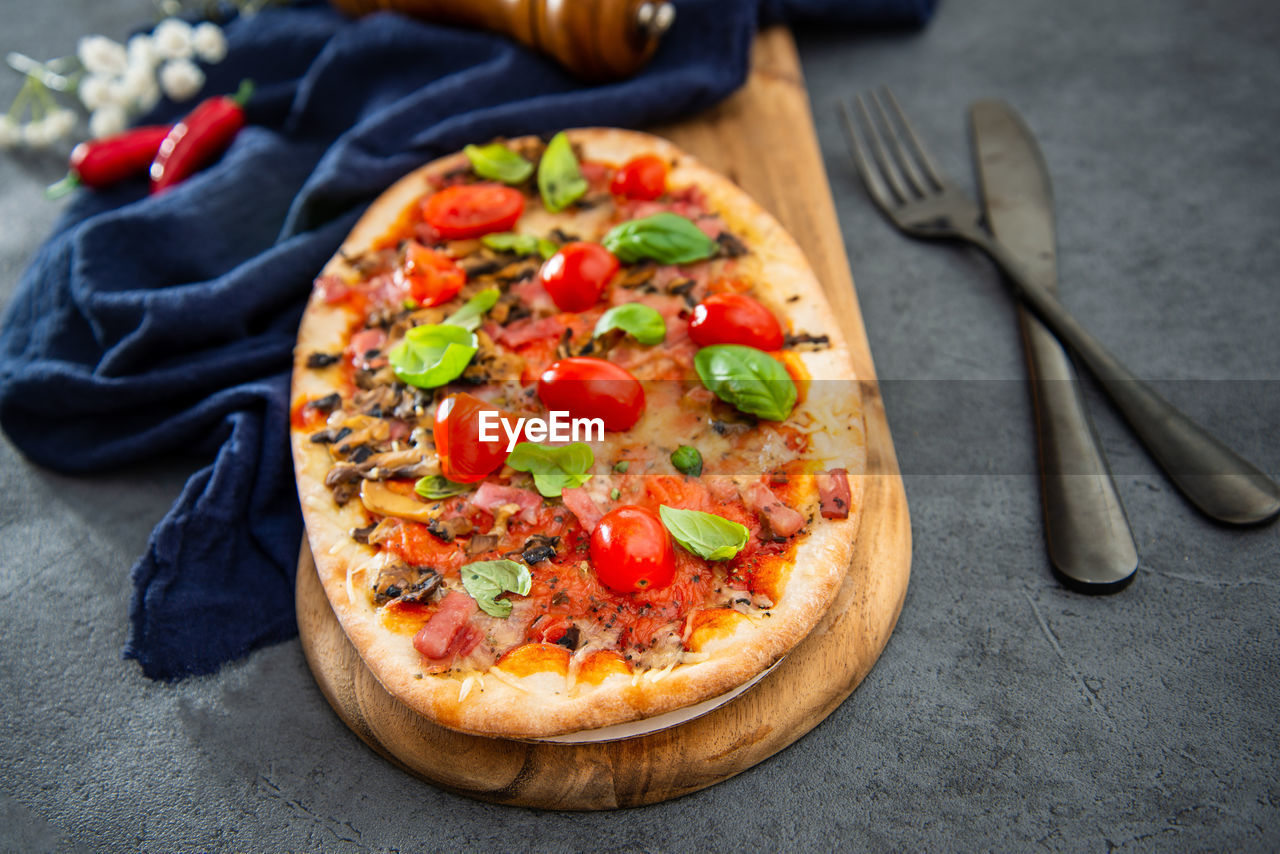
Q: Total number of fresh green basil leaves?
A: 13